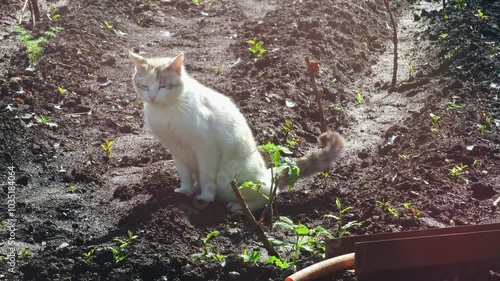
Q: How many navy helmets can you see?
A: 0